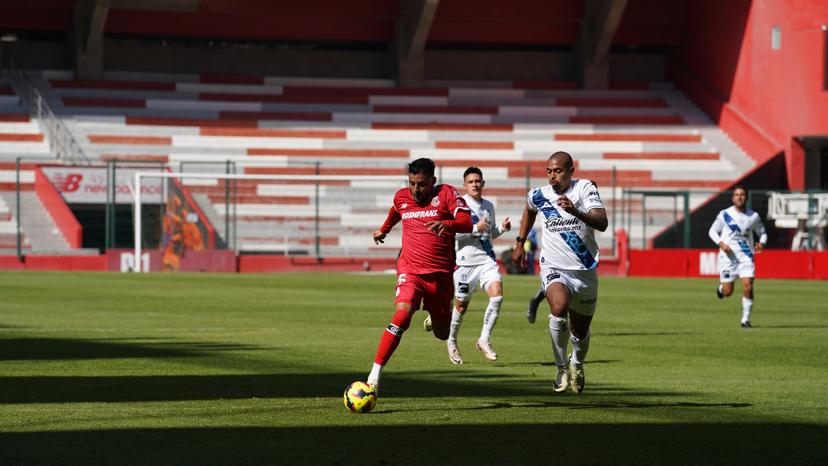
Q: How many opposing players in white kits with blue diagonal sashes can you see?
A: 3